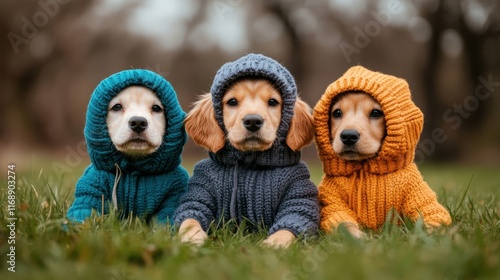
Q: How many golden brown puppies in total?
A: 2